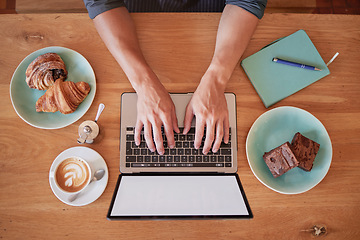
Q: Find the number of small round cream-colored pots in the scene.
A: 1